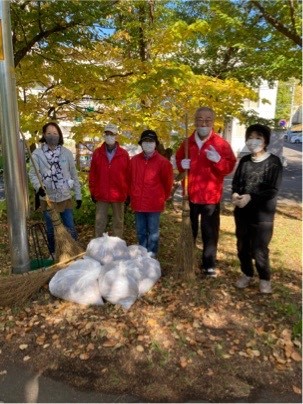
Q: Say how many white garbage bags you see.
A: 5